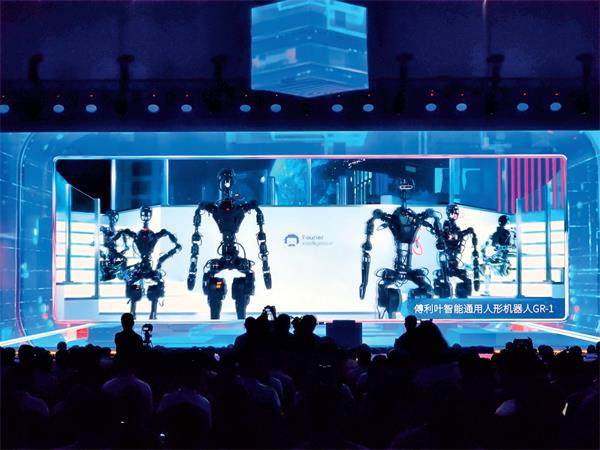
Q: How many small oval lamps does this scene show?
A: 13